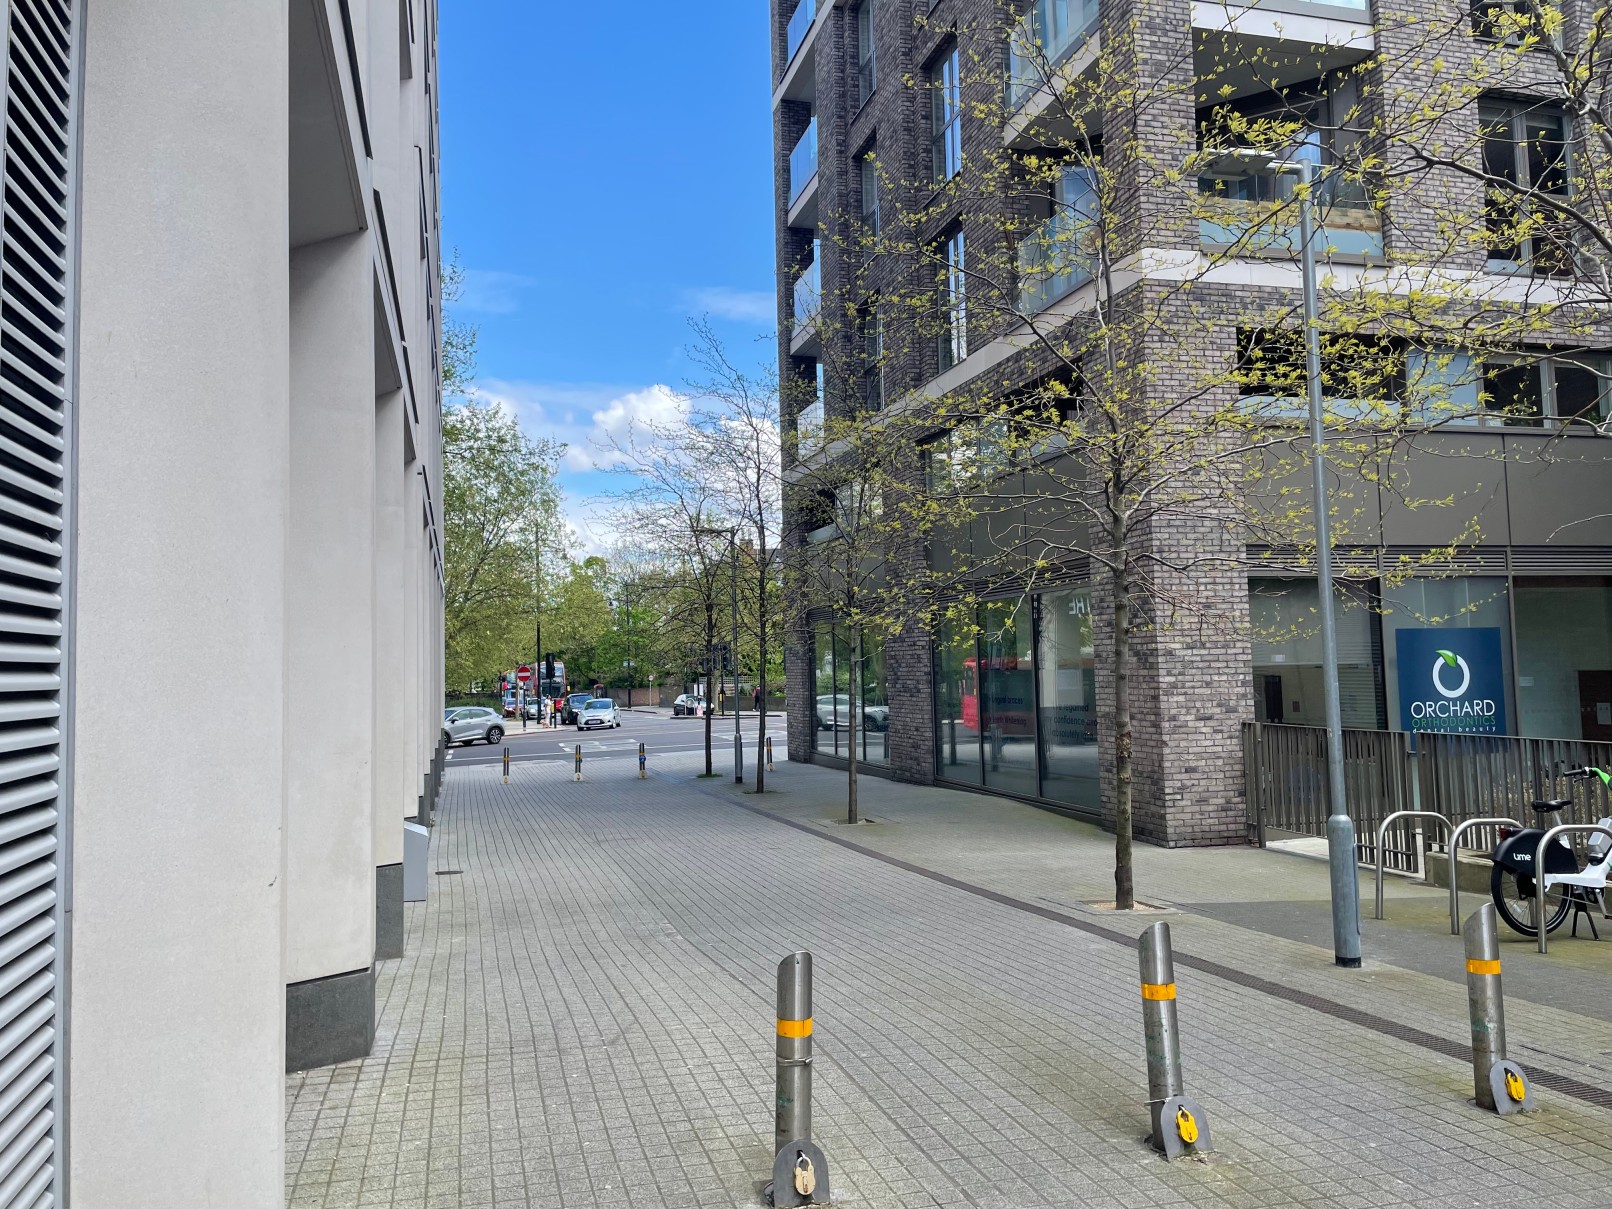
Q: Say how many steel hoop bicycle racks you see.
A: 3